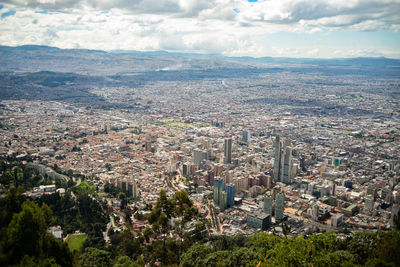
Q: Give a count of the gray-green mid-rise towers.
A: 2